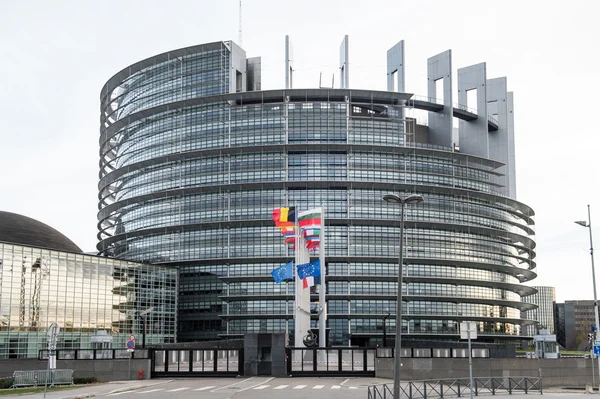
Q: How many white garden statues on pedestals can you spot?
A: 0